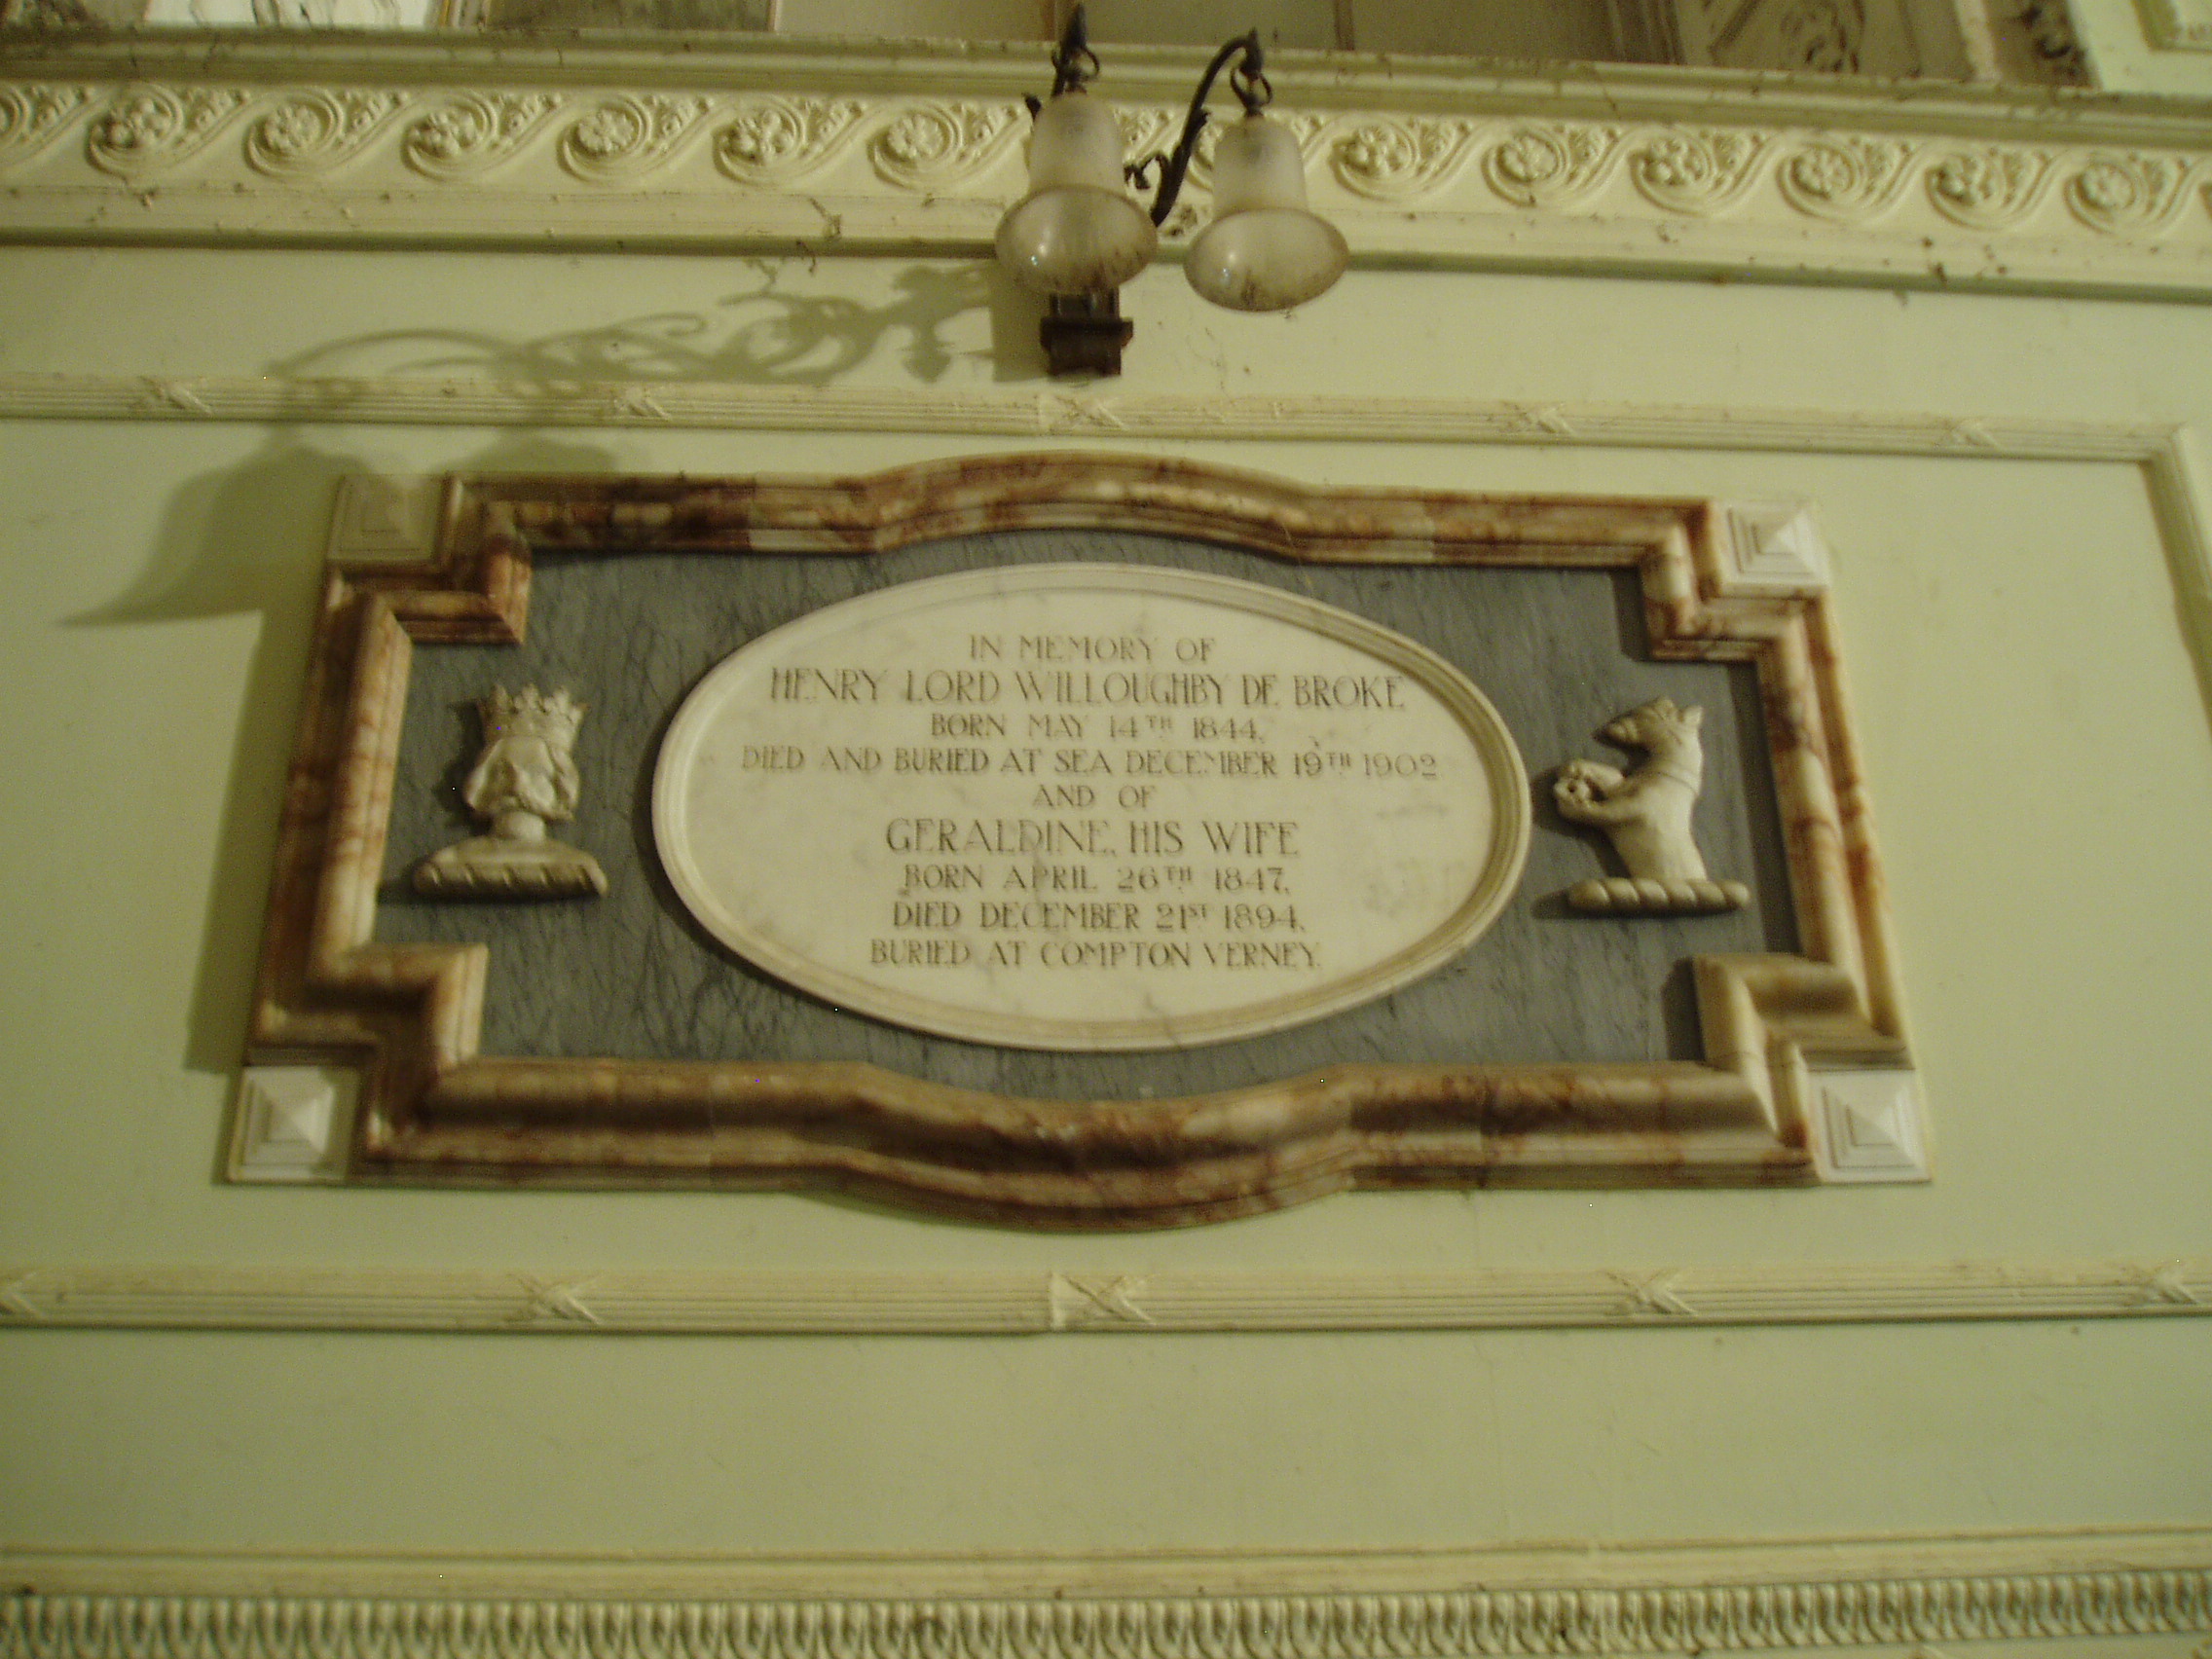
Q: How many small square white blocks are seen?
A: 4